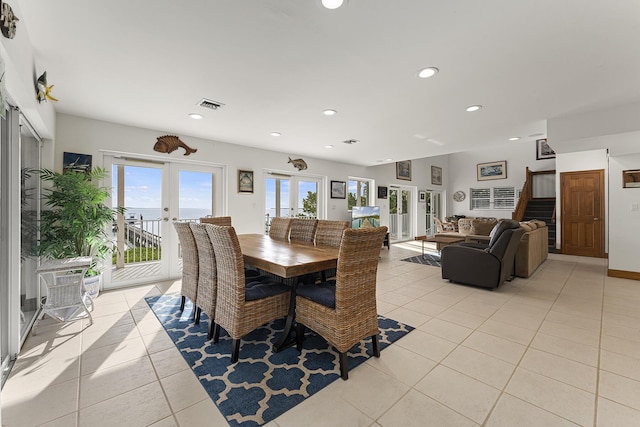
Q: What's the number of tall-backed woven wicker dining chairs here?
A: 8